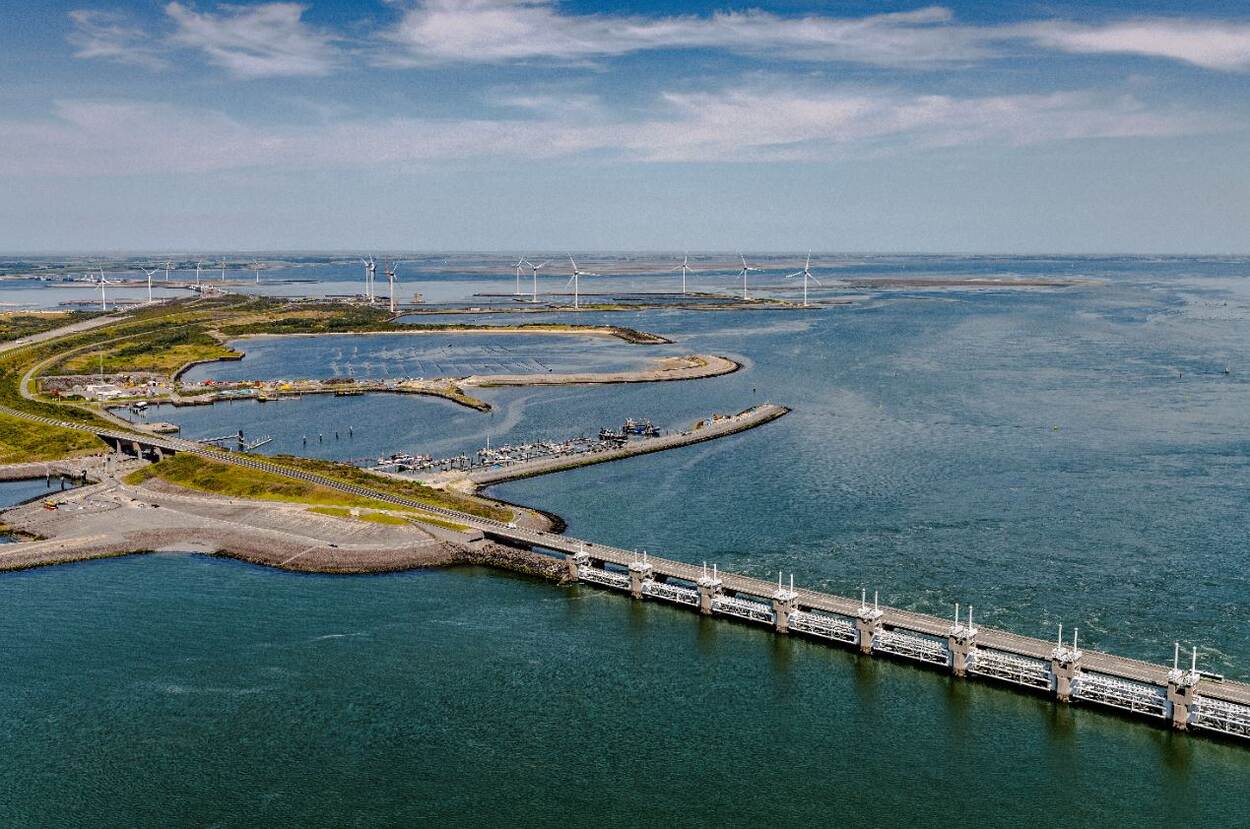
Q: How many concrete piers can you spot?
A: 8